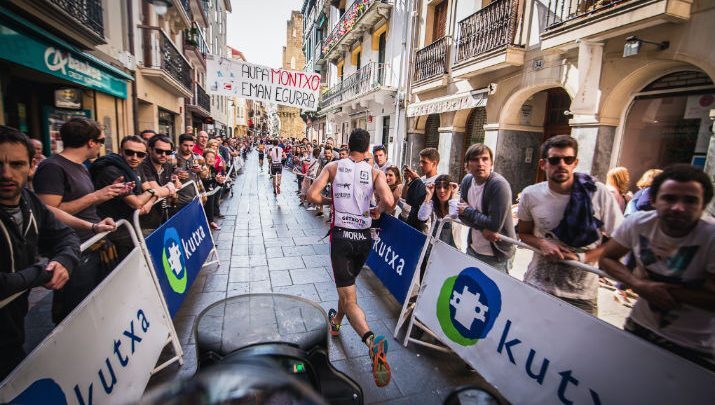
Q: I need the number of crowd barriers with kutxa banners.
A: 4